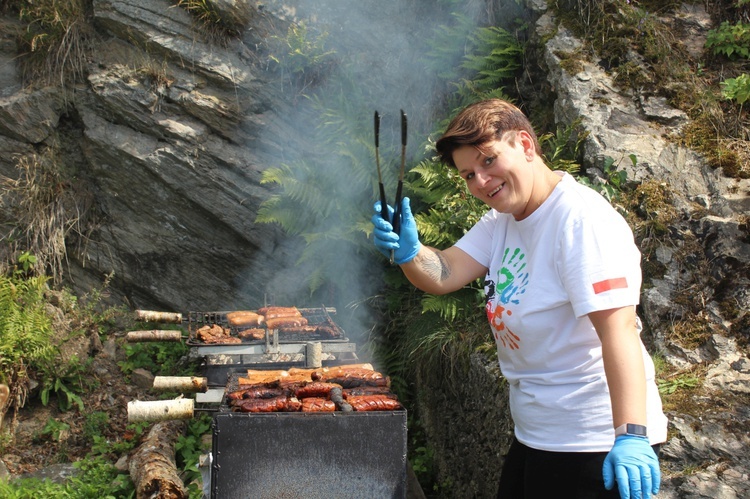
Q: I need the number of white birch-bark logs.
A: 4